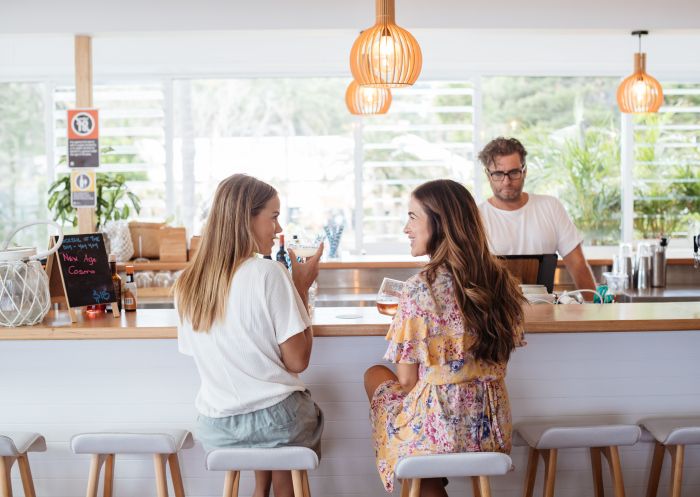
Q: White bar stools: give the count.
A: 6